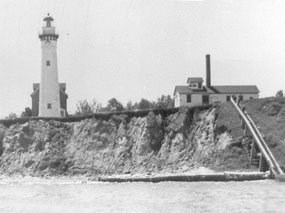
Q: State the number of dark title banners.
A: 0